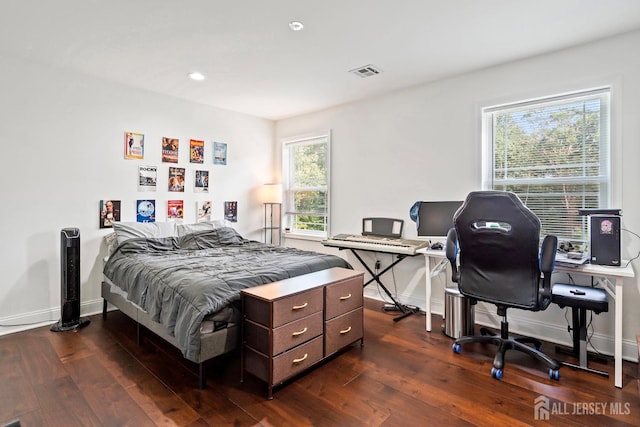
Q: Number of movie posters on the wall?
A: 12